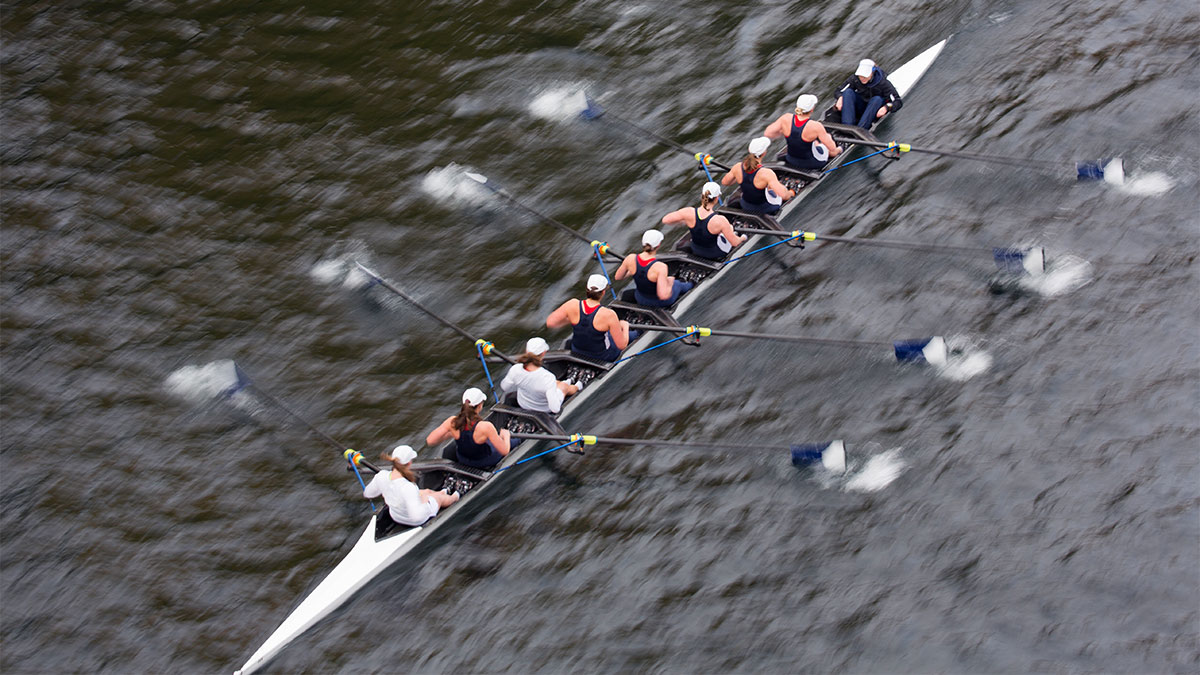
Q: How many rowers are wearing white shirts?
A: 2